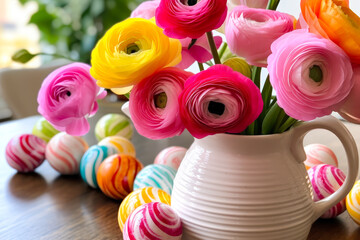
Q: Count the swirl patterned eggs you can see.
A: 14